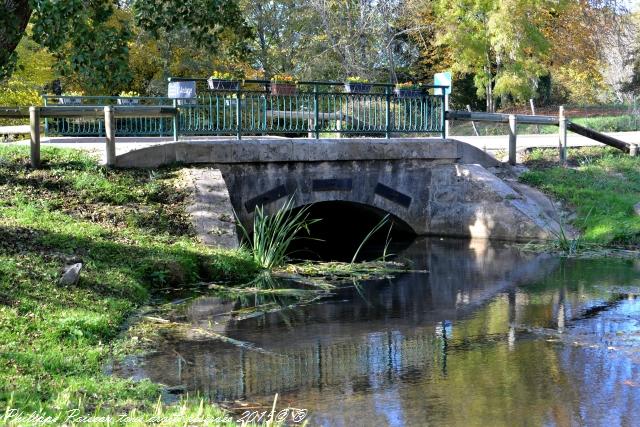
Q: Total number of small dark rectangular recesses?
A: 3